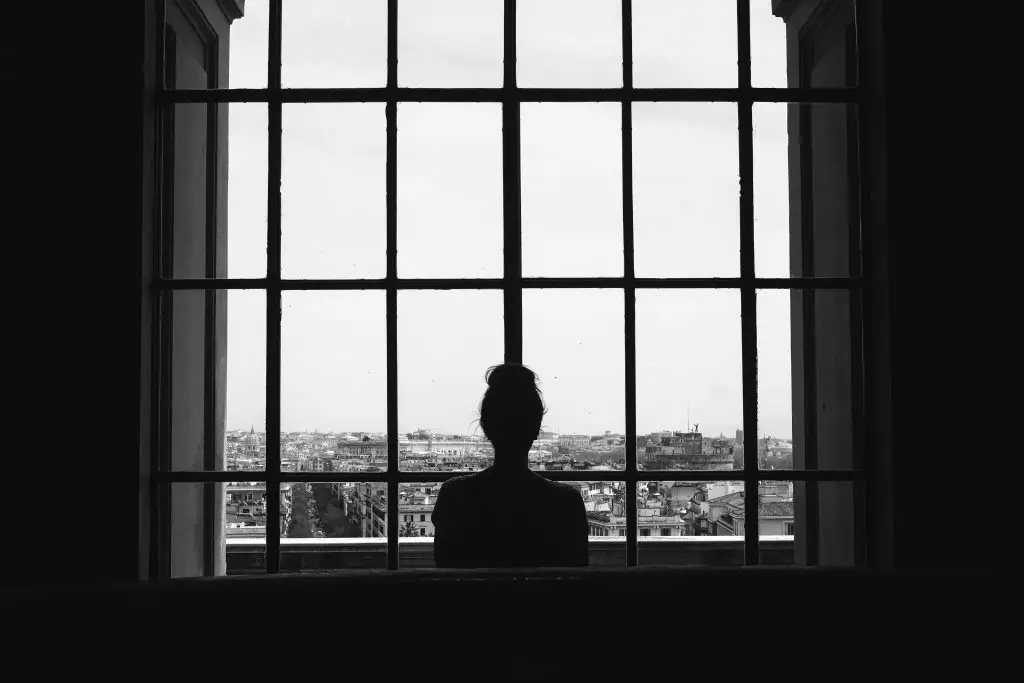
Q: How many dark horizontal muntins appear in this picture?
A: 3